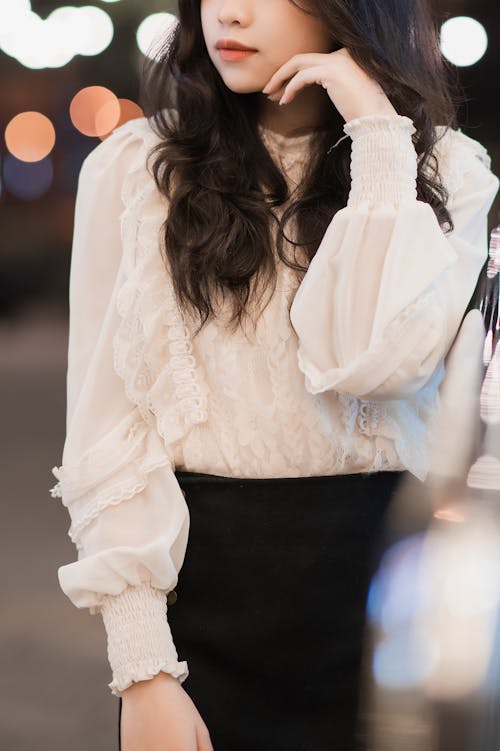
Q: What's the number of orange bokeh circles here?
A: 3